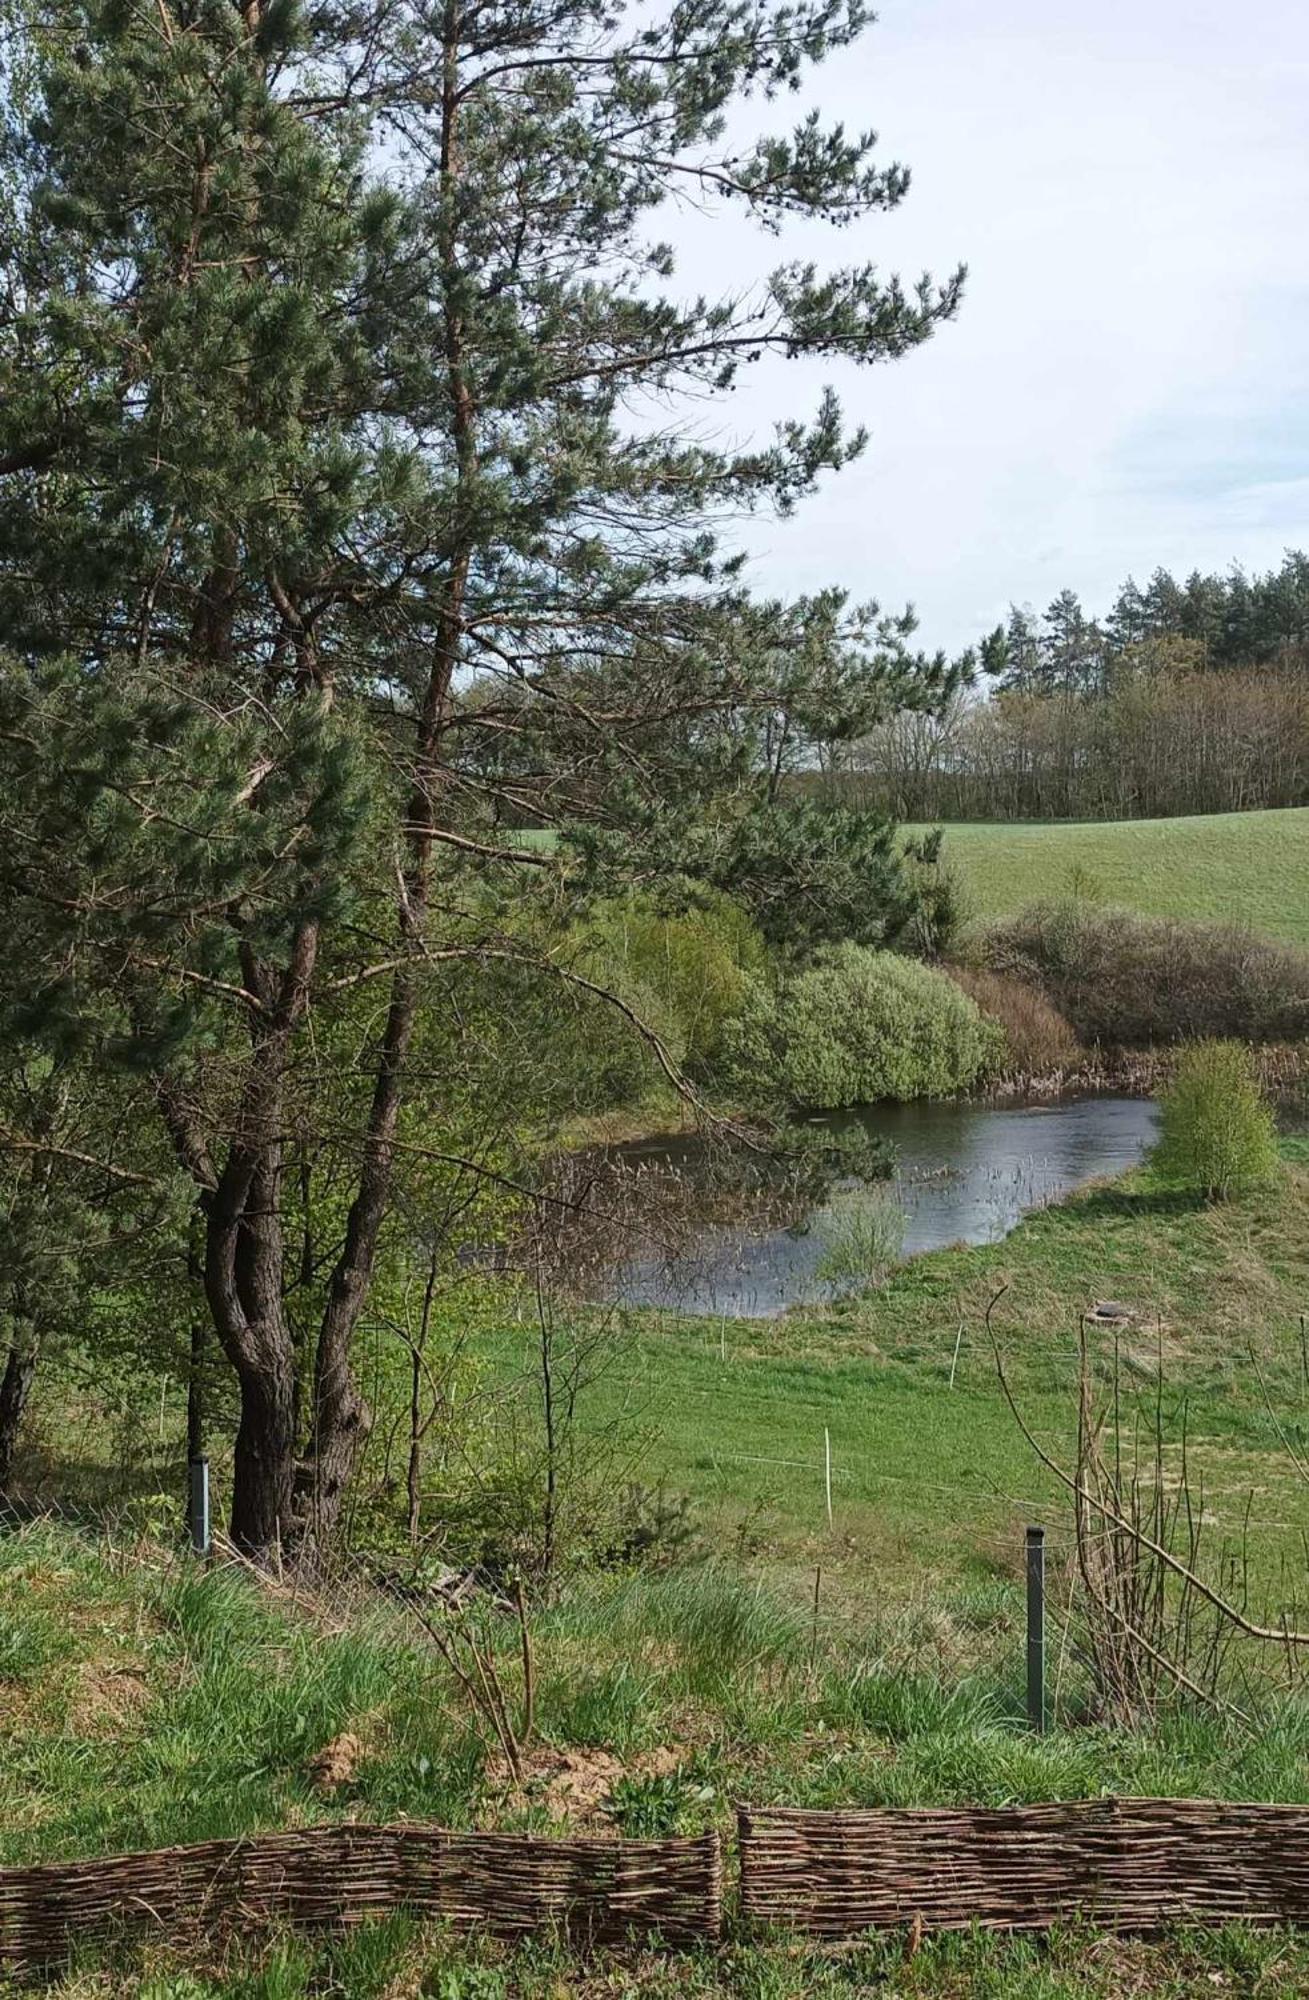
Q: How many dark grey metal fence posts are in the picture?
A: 2